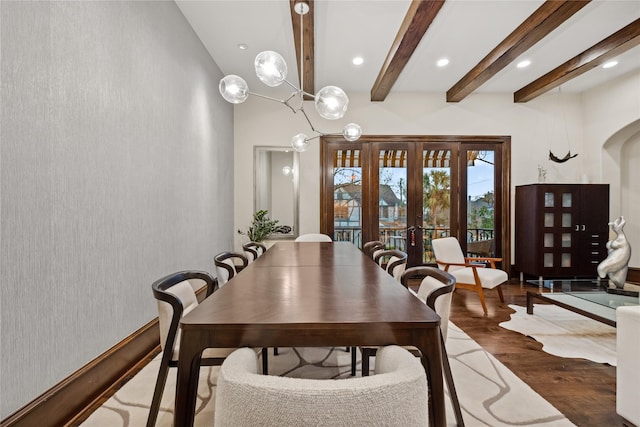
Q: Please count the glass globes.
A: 5